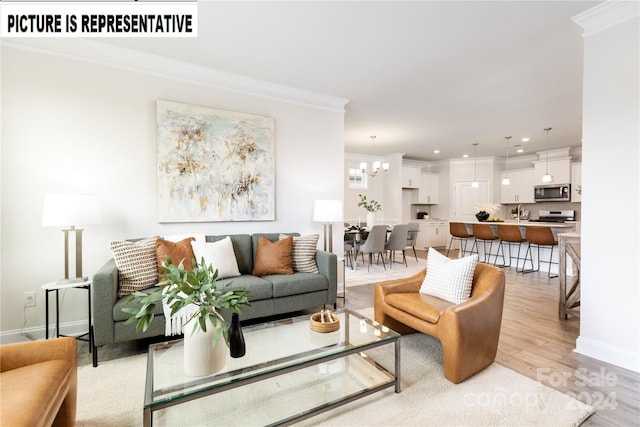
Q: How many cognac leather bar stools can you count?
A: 4